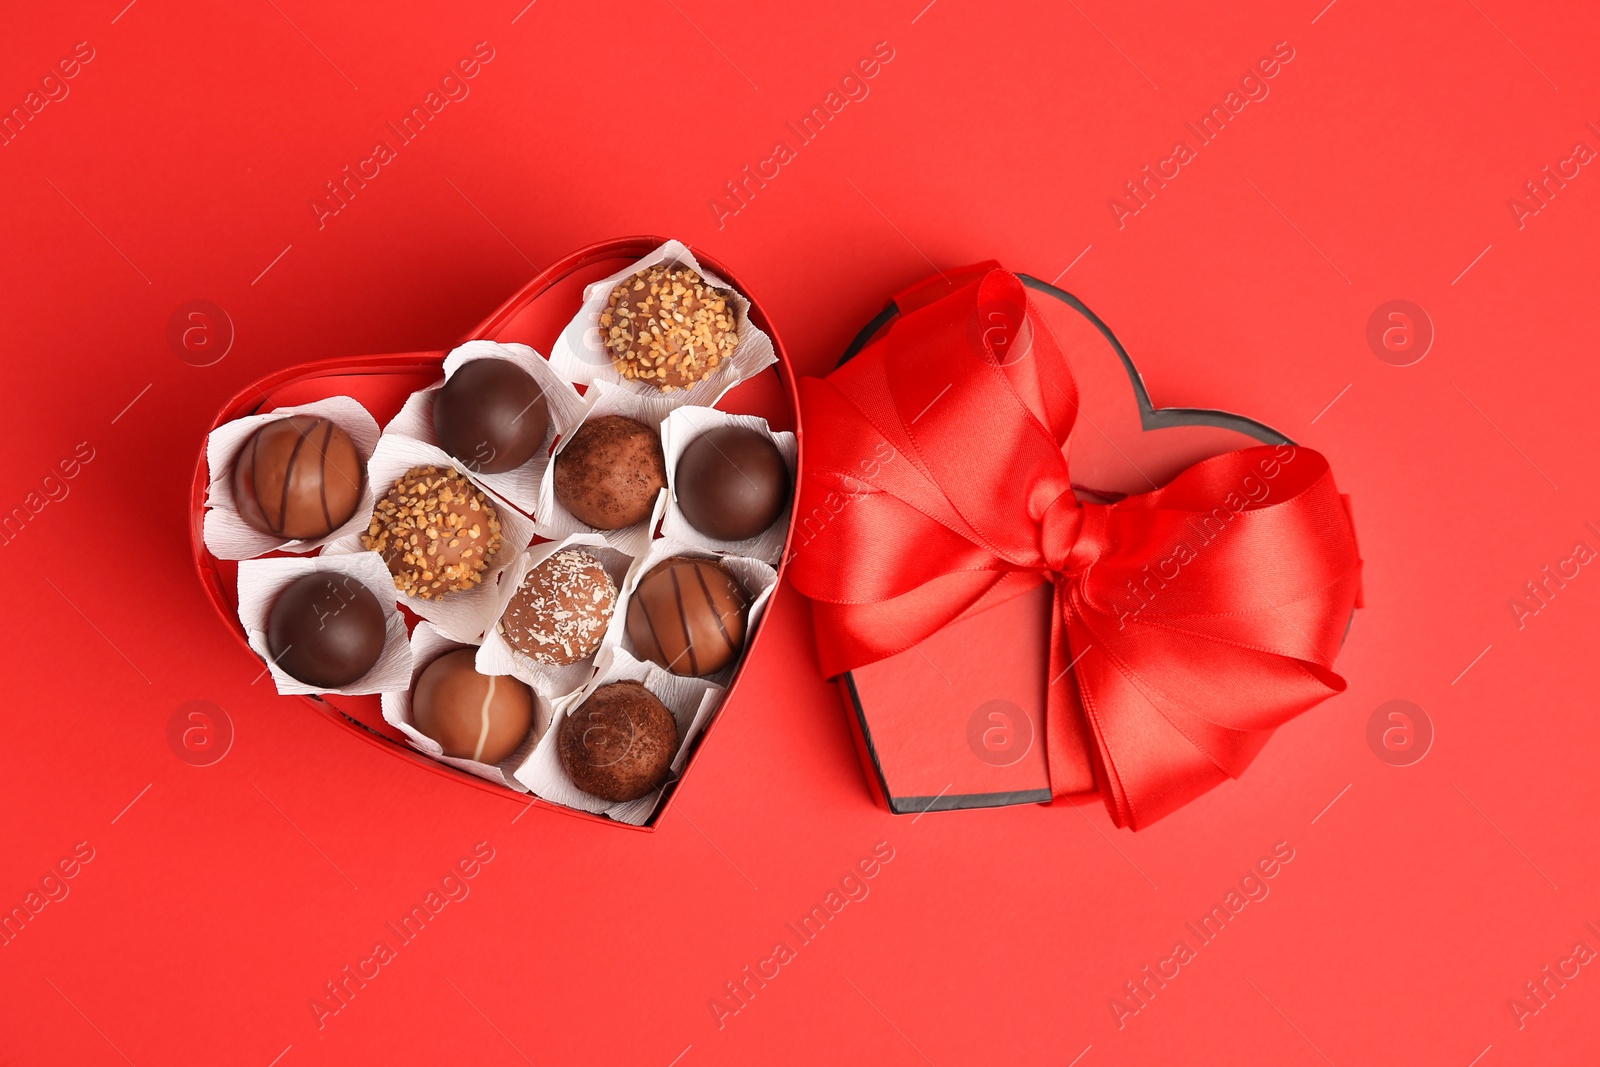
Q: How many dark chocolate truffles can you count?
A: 3